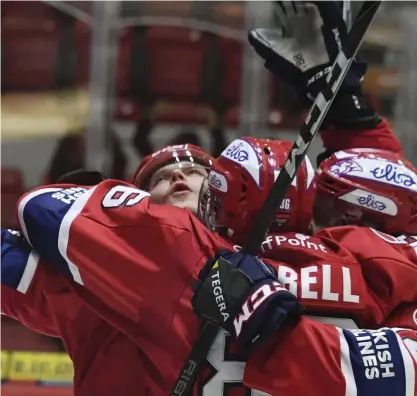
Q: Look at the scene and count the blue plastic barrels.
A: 0